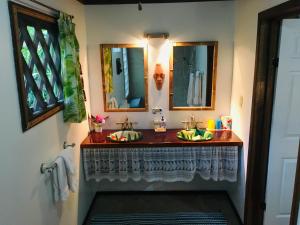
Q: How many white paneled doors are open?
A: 1